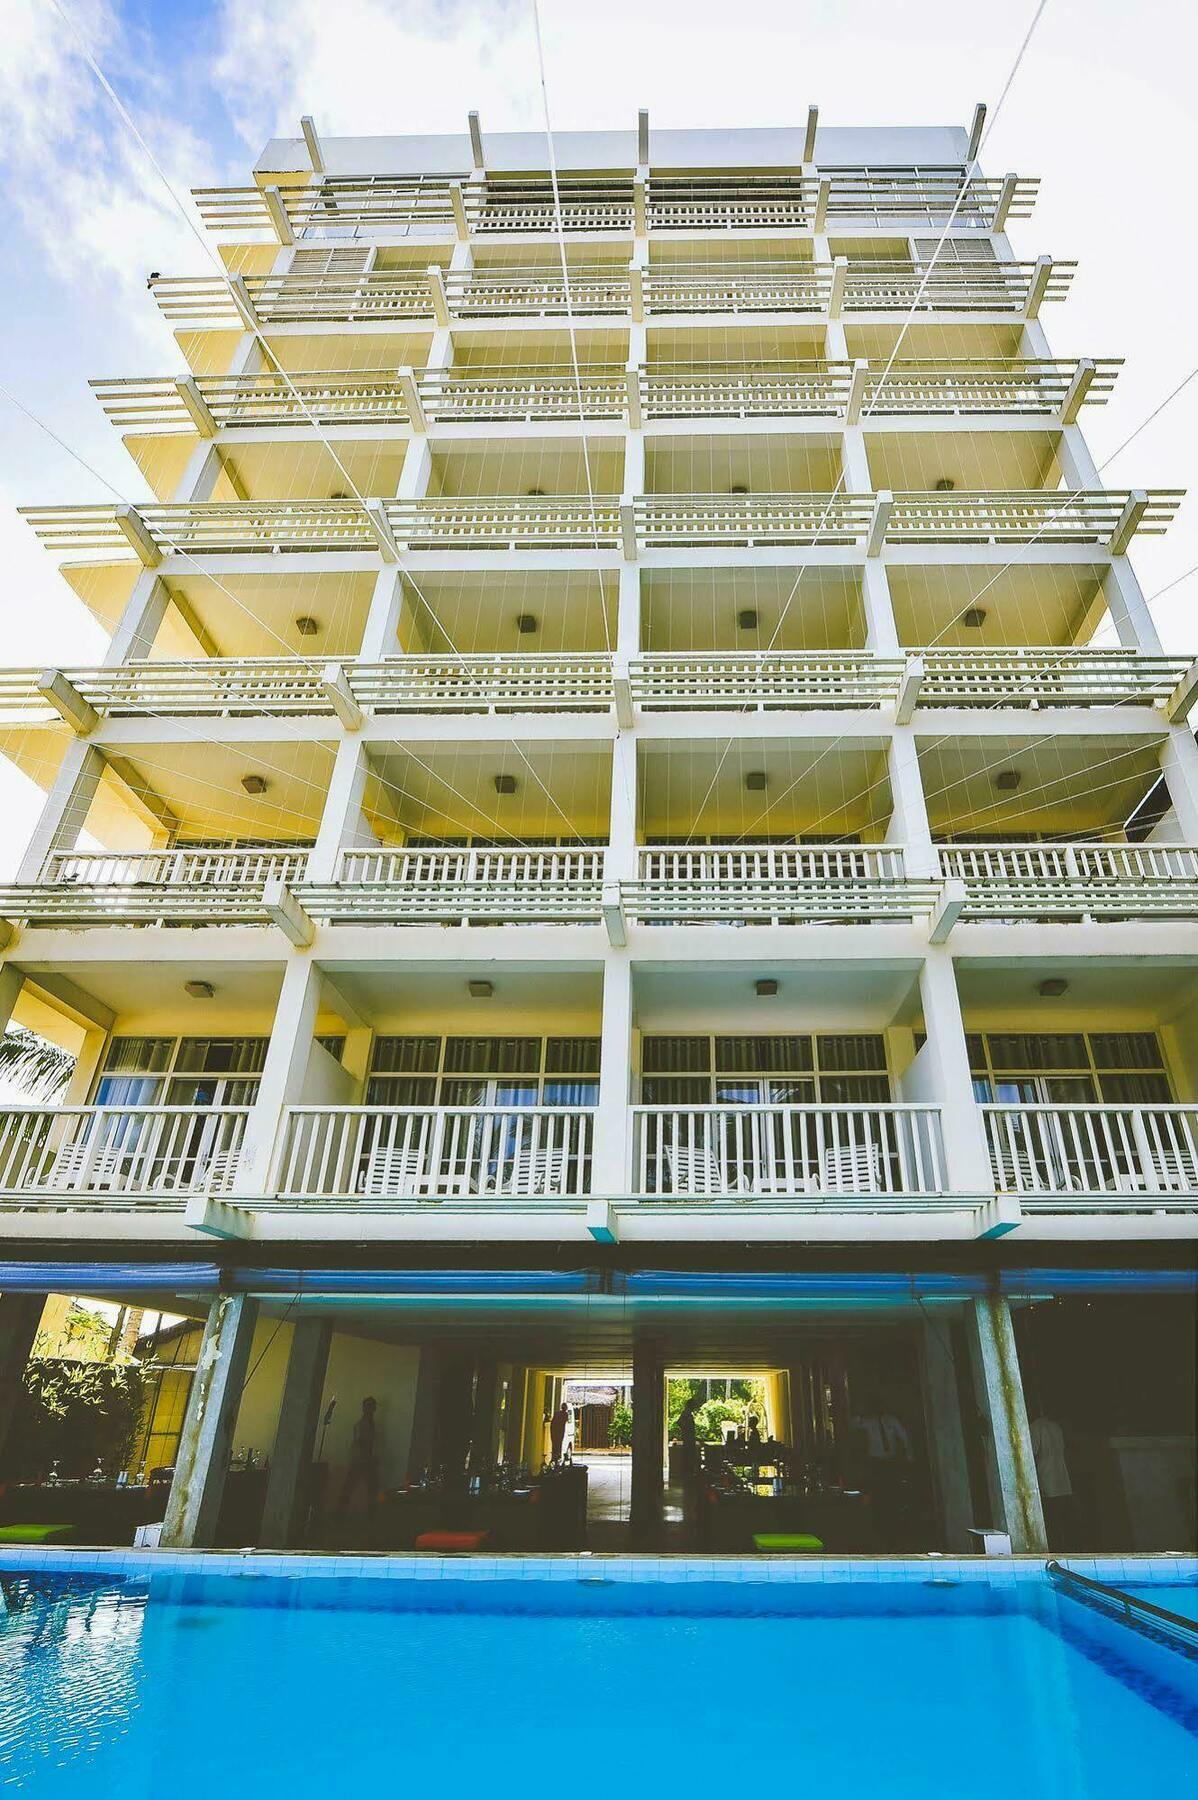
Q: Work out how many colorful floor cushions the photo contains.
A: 3